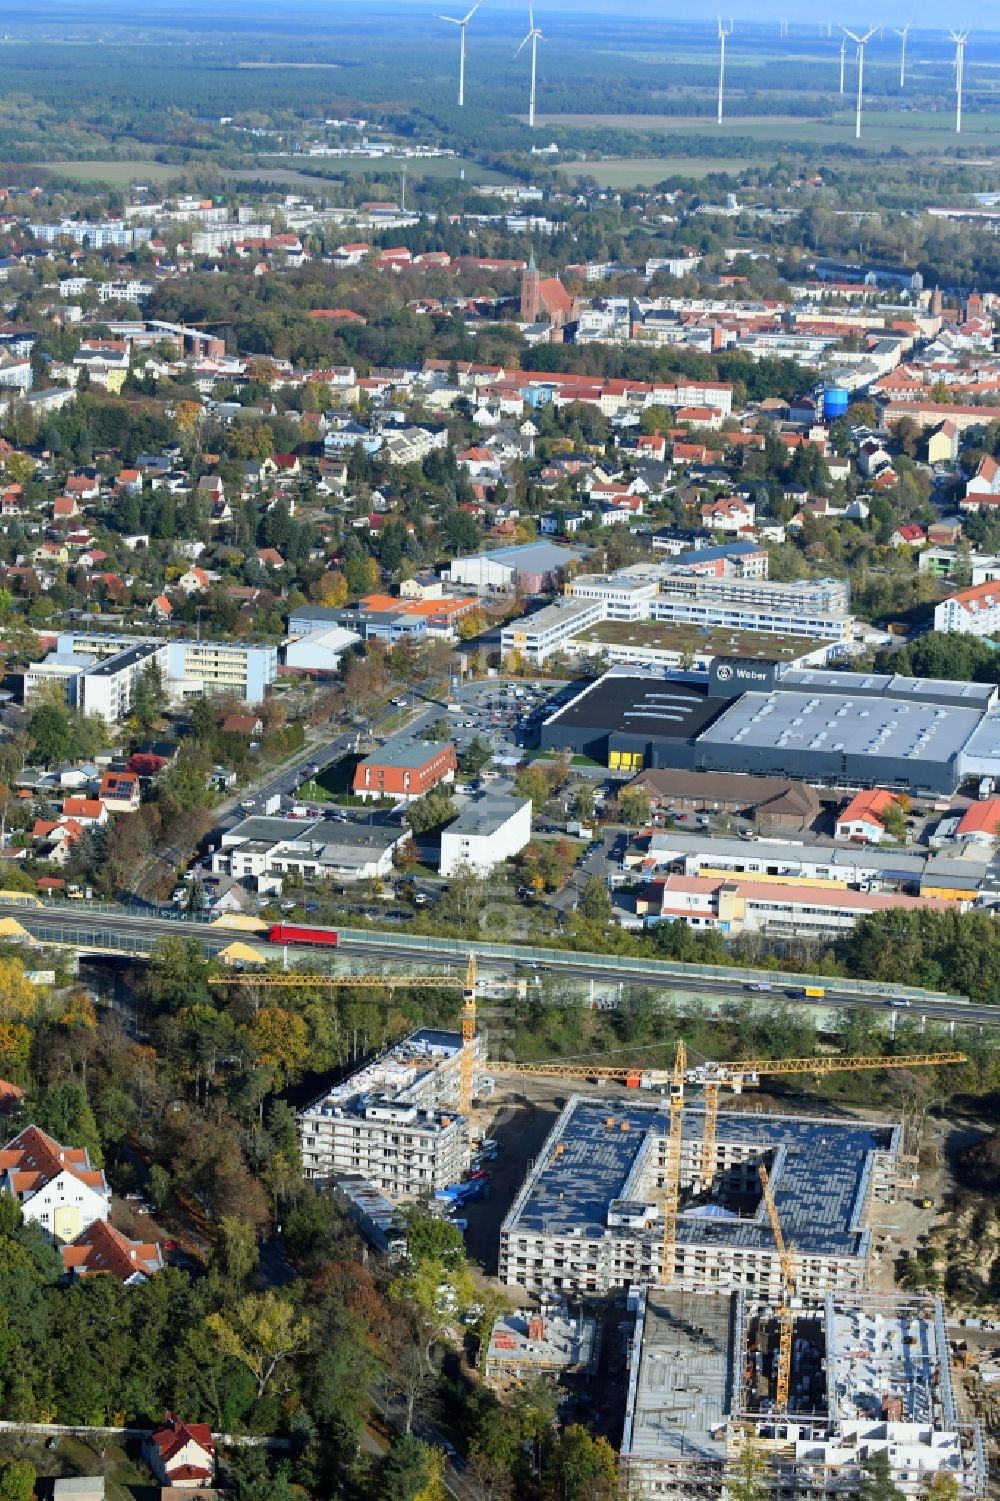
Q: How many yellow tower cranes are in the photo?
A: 4